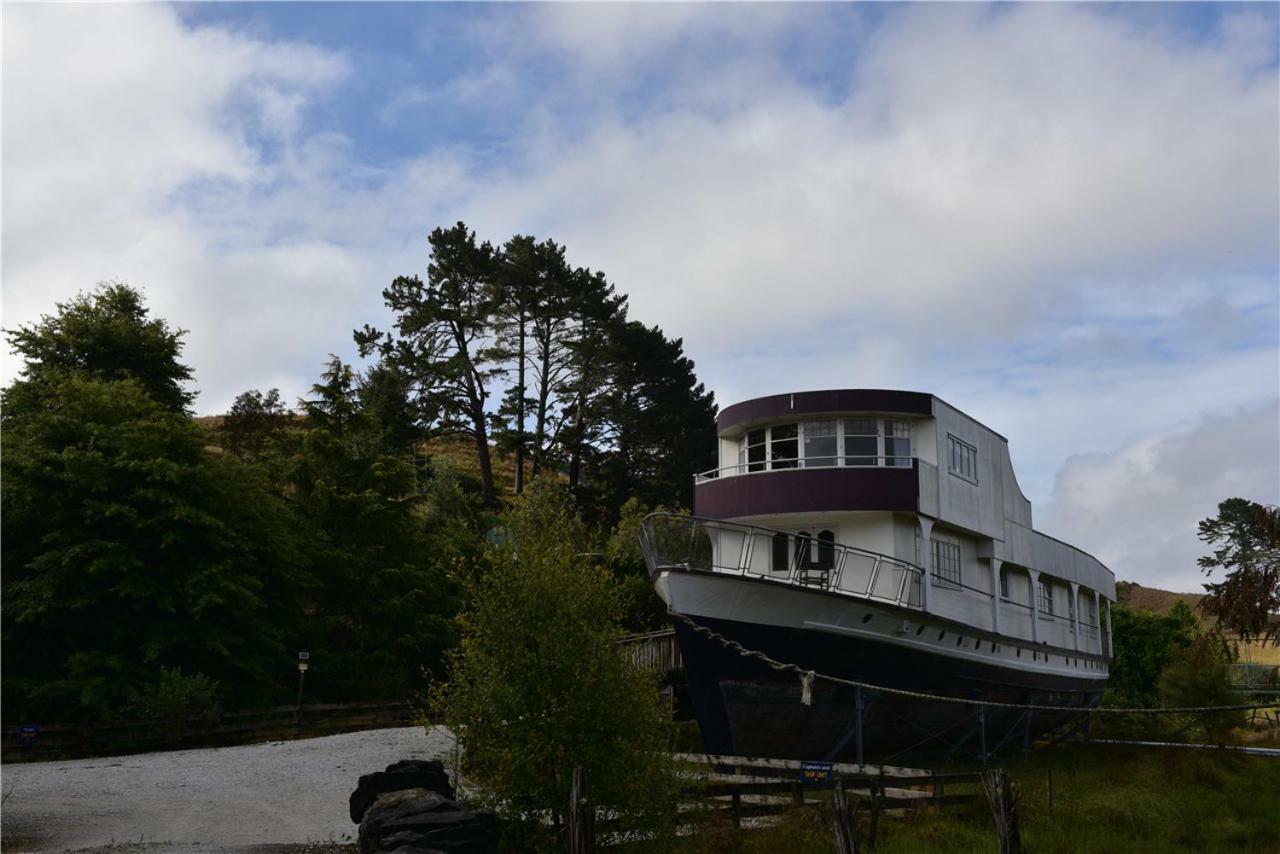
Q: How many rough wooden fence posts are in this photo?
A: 3